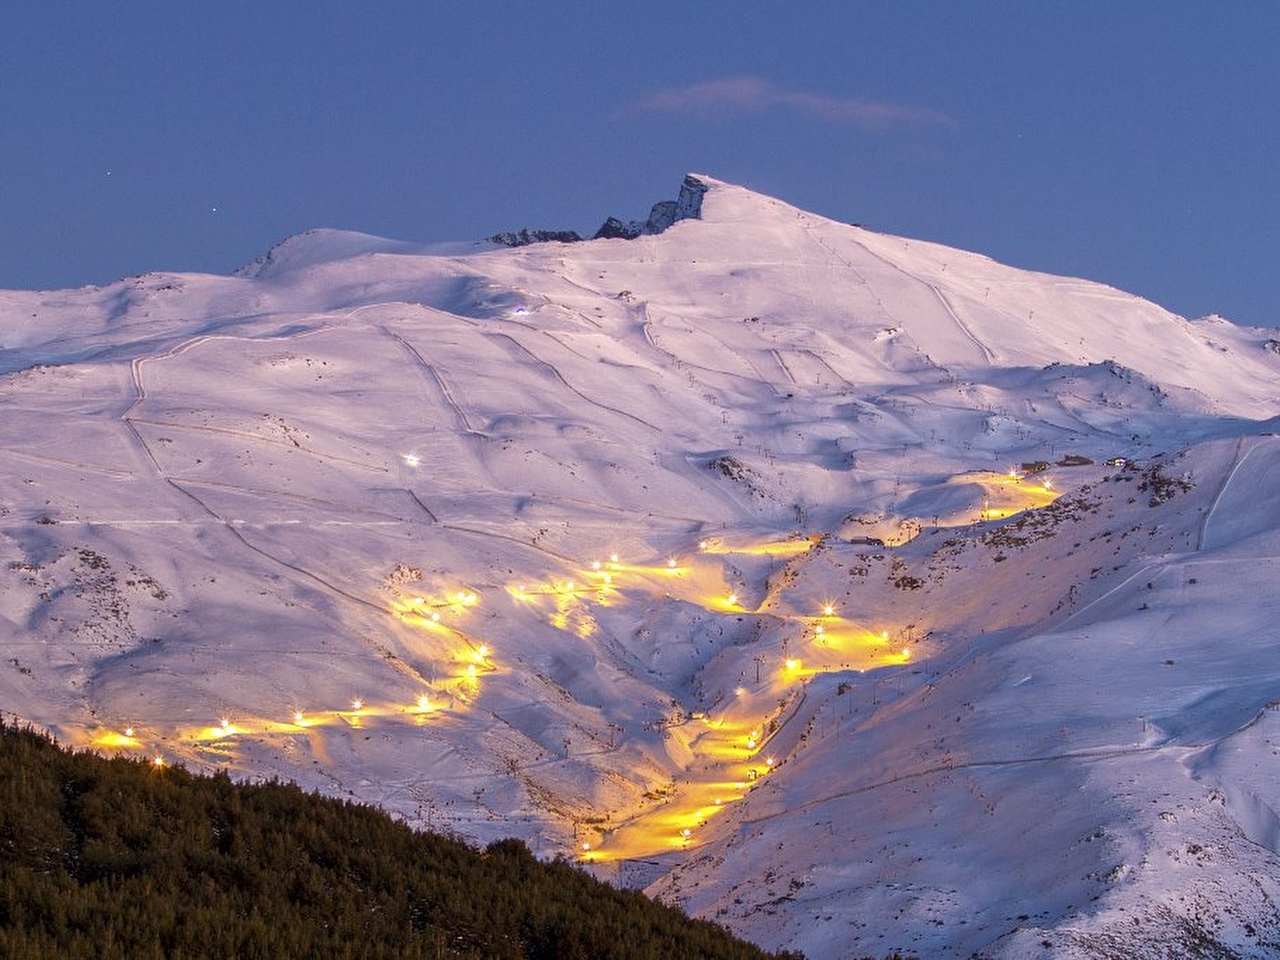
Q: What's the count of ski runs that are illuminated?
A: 2